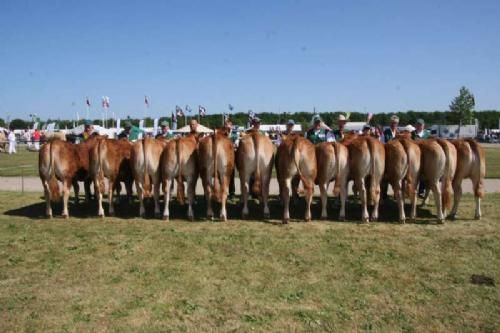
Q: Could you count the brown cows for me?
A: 12